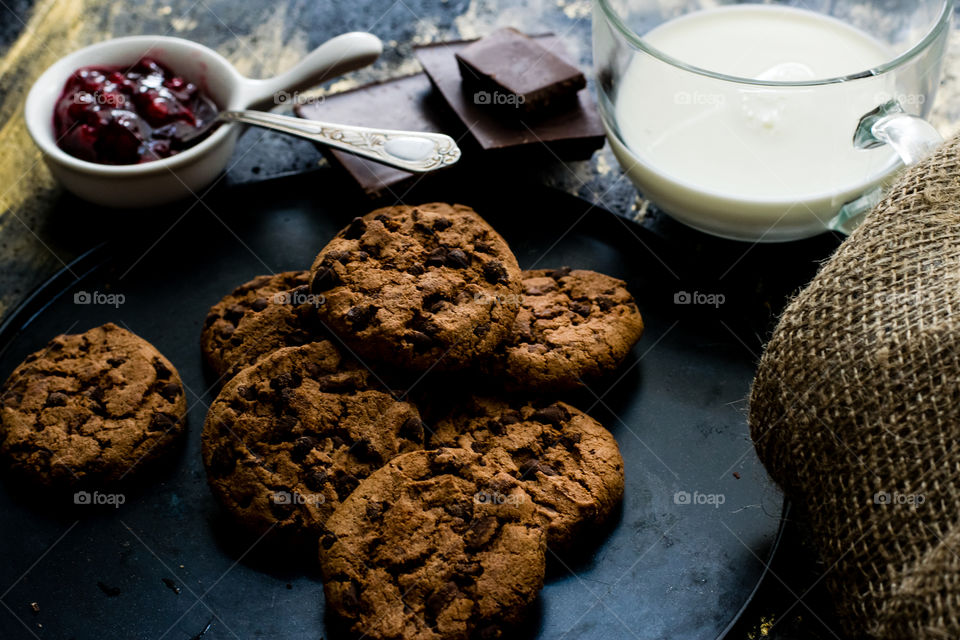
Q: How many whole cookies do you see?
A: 7